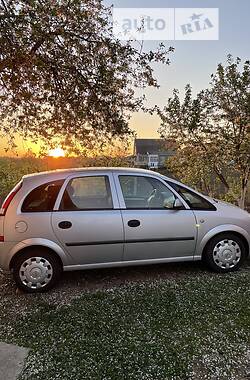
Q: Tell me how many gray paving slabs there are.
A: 1